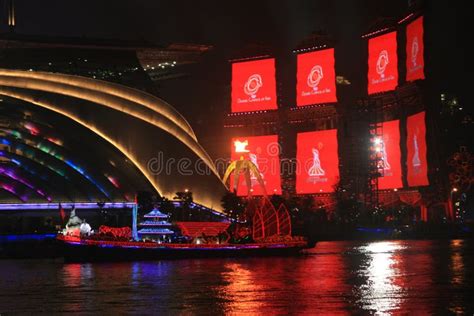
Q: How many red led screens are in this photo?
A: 8